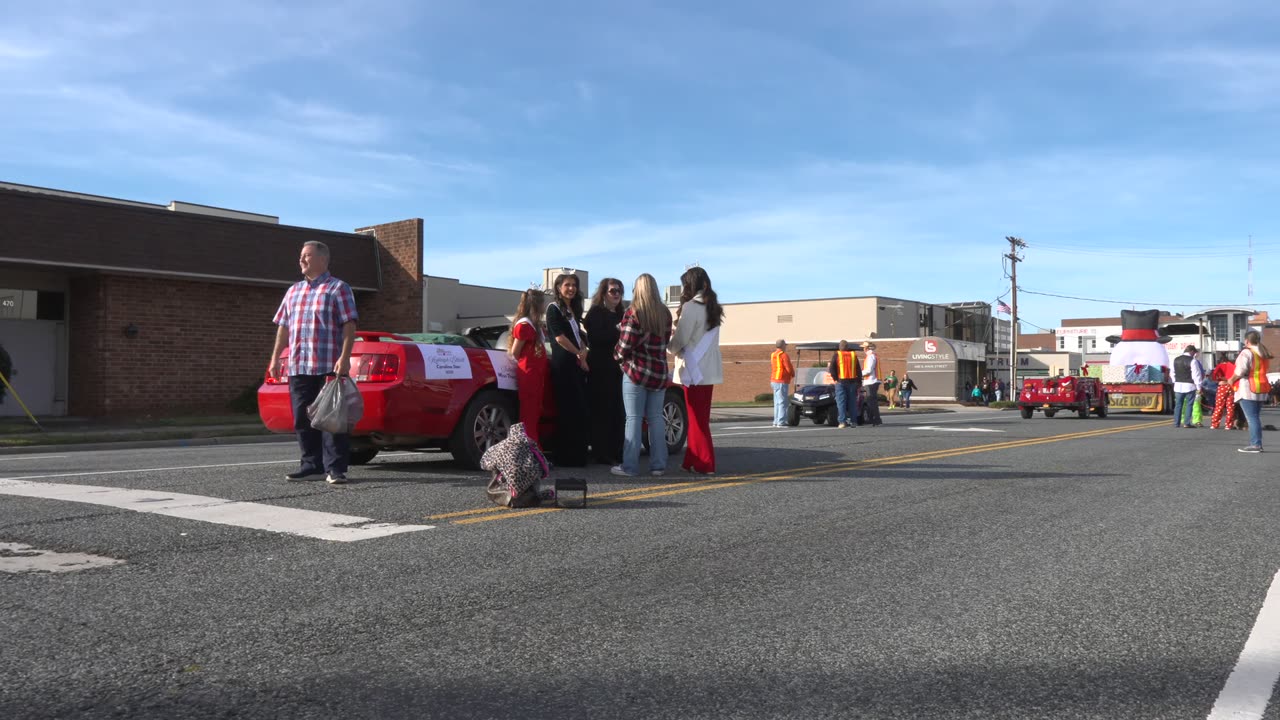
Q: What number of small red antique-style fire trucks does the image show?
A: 1